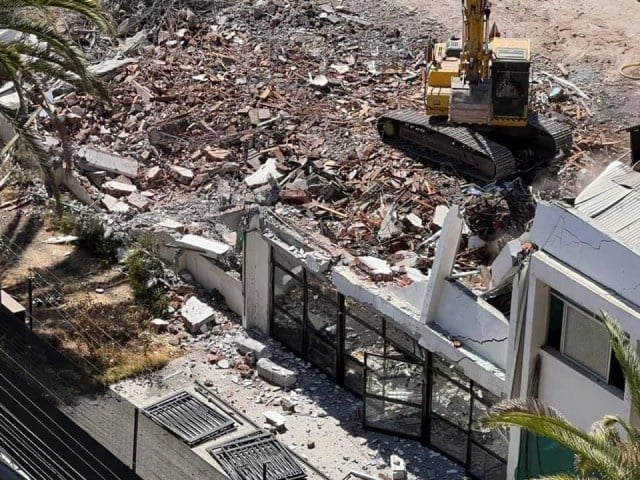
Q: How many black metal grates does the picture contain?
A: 2